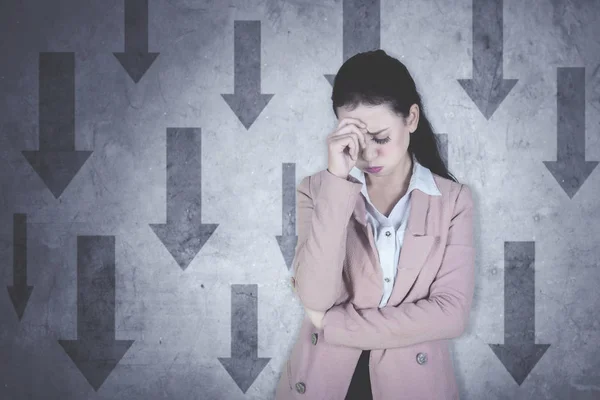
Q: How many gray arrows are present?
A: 13